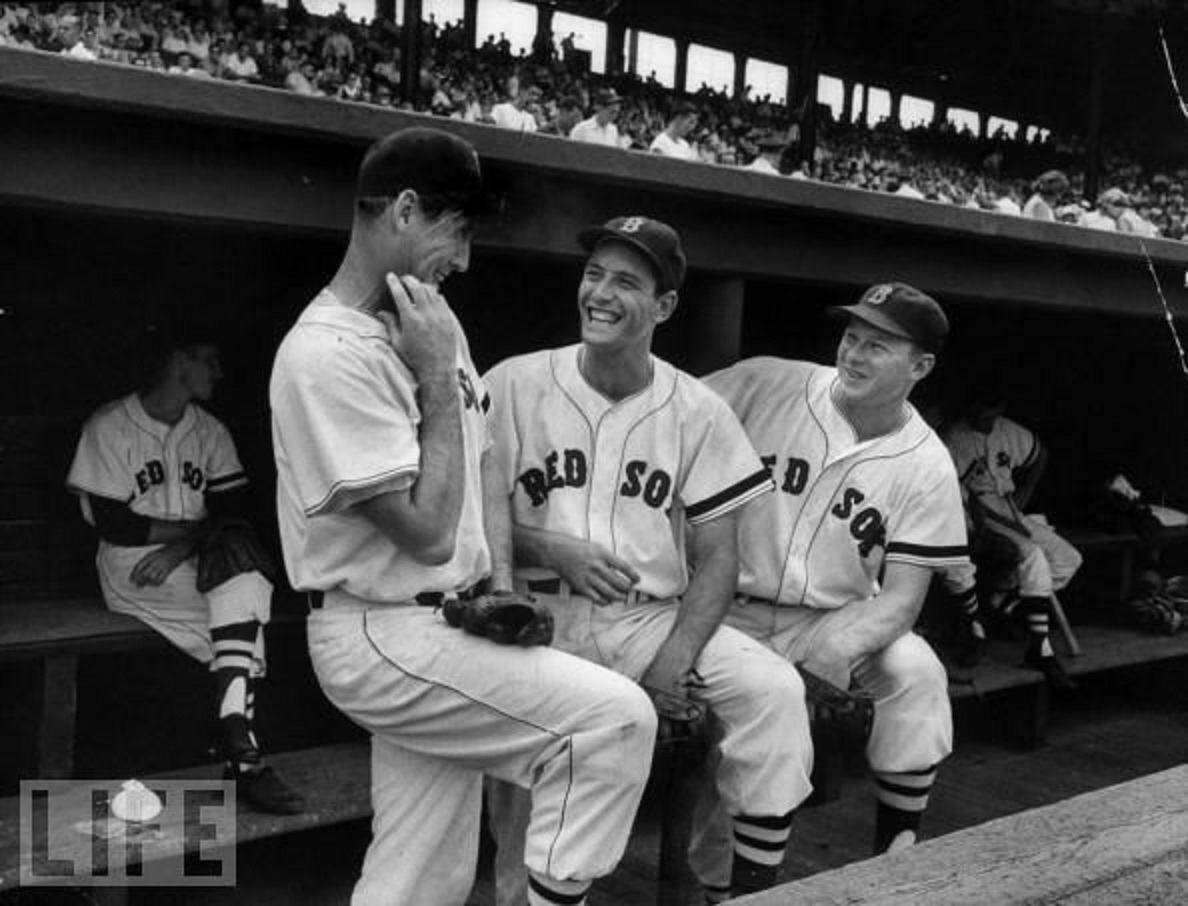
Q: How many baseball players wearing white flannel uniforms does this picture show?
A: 5